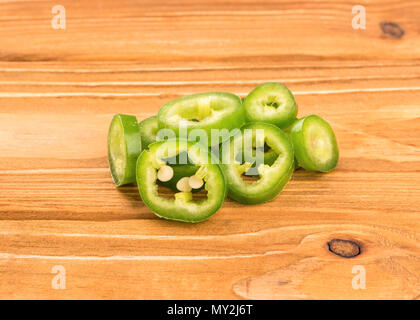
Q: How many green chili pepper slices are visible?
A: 7